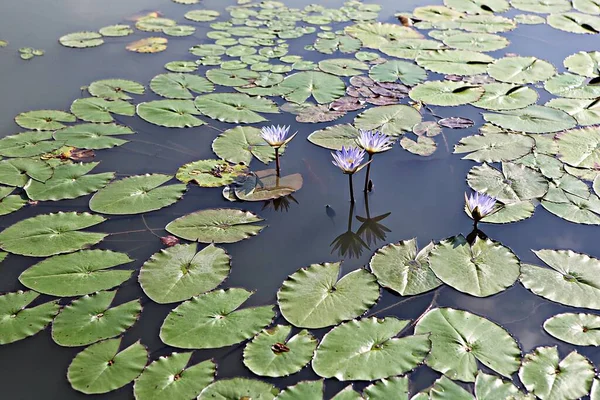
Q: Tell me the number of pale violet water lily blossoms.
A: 4